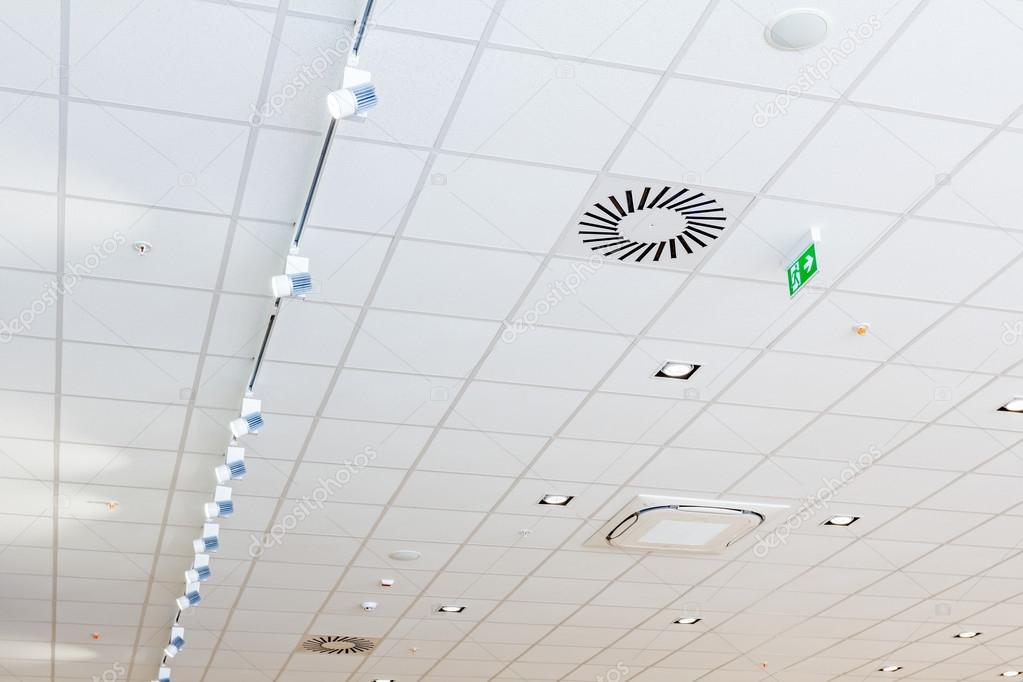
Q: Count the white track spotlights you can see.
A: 10